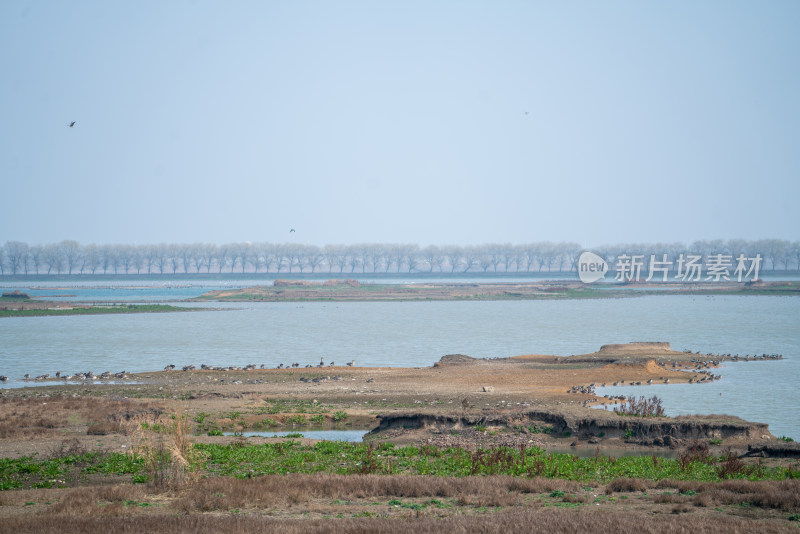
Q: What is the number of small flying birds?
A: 3